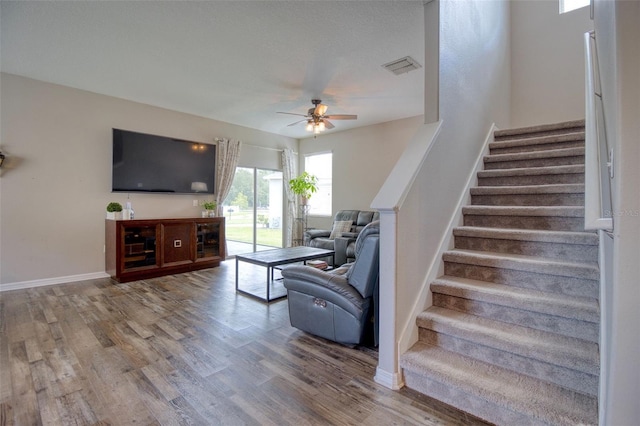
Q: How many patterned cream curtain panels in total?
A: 2